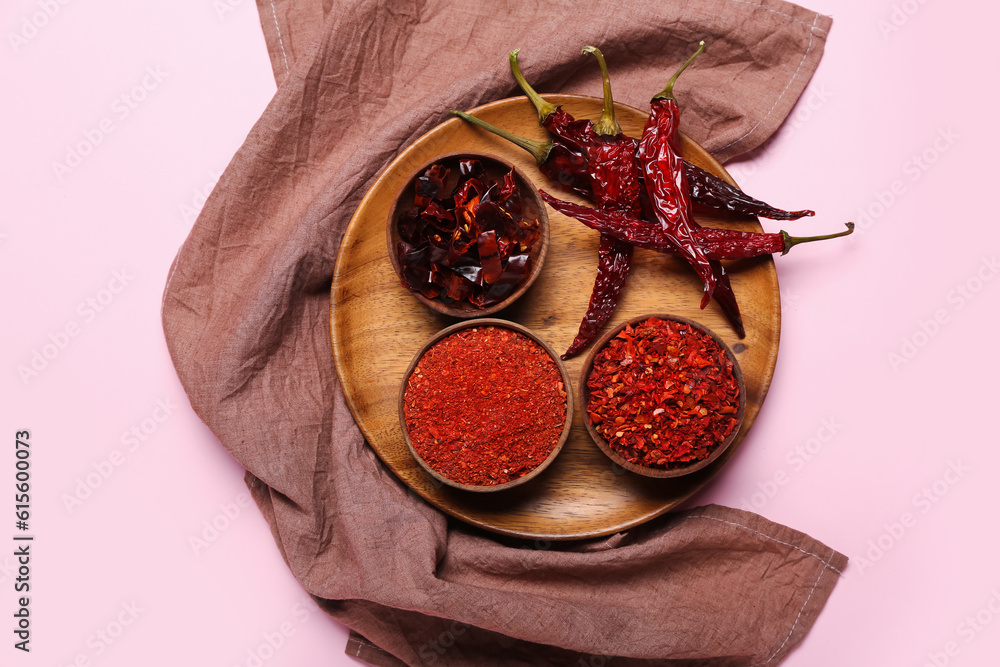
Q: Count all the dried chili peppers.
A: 5